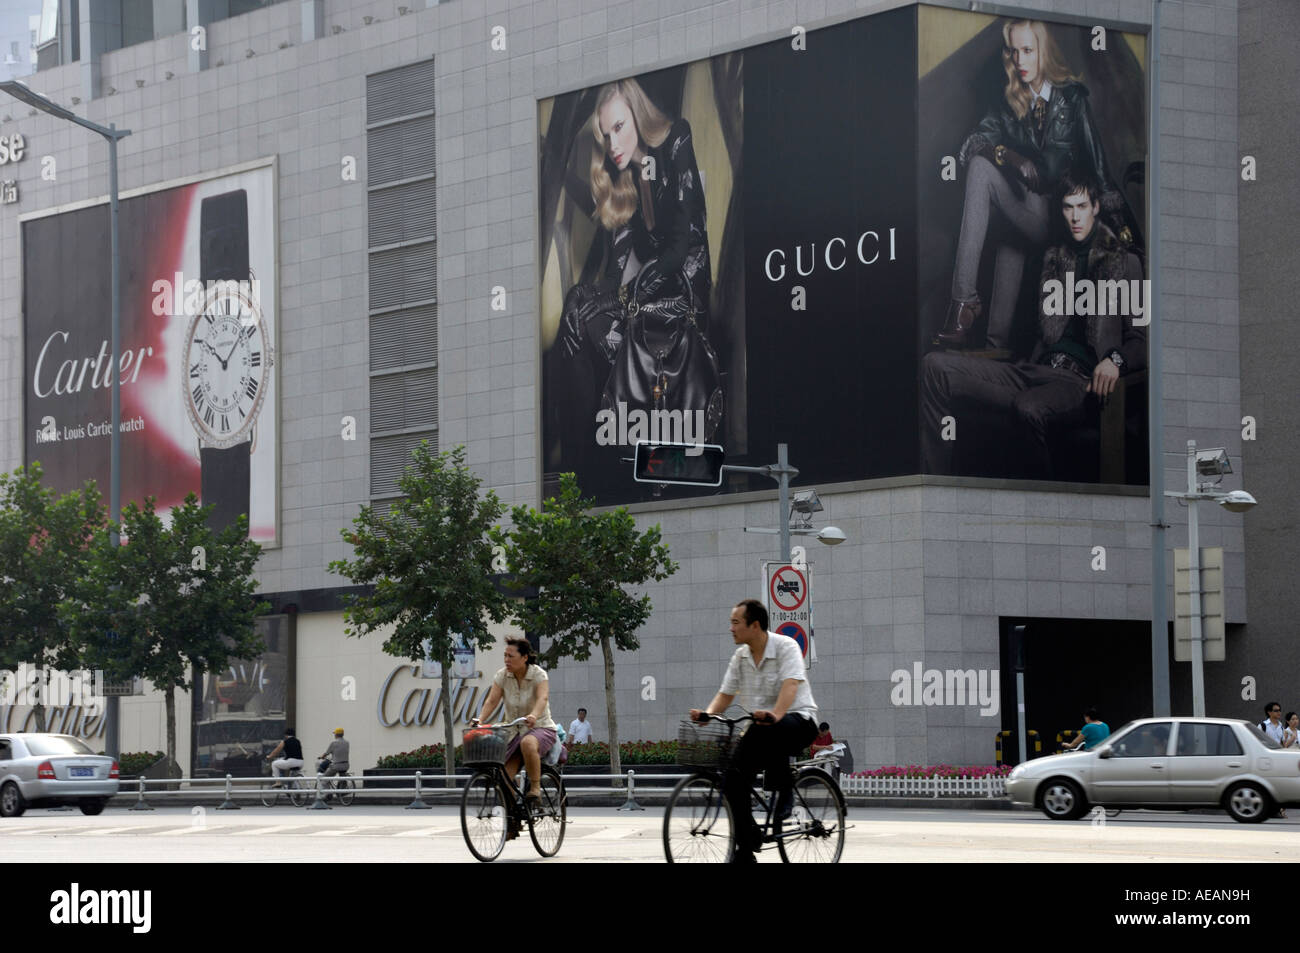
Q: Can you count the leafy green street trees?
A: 4